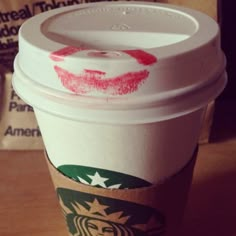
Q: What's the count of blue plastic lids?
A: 0